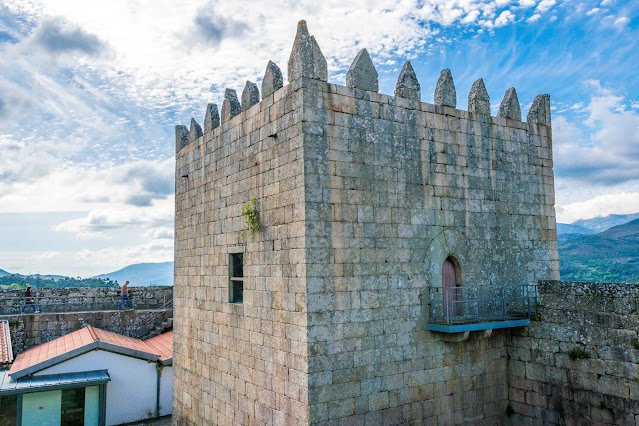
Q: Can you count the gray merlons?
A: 13